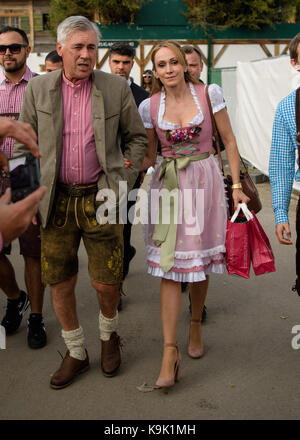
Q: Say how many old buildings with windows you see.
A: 1